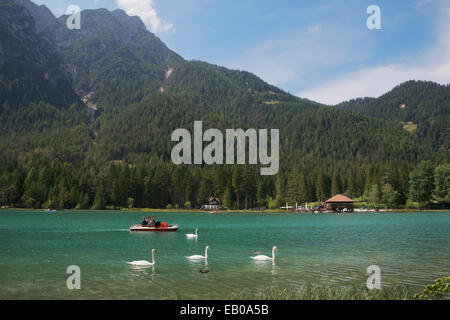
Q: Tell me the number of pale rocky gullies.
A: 2